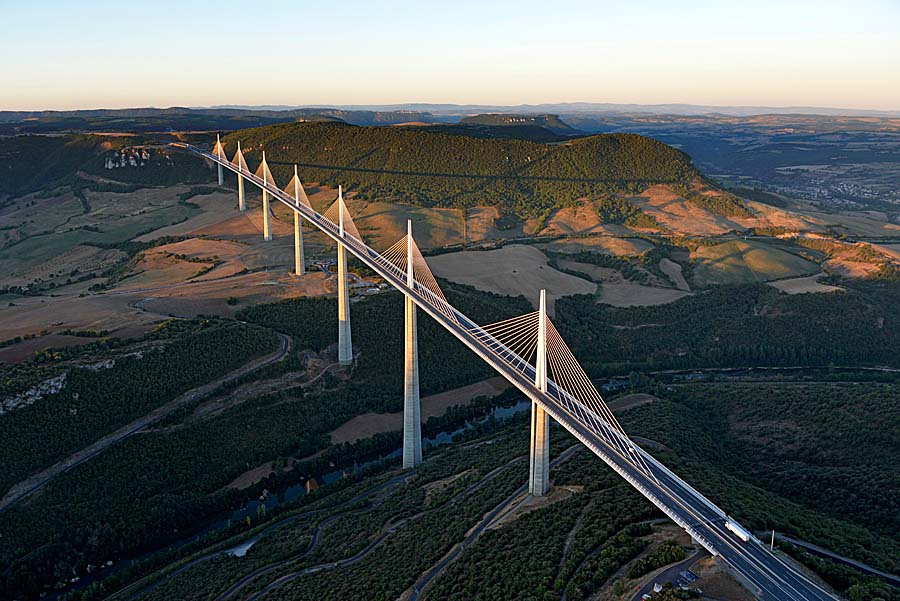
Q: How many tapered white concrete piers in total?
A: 7